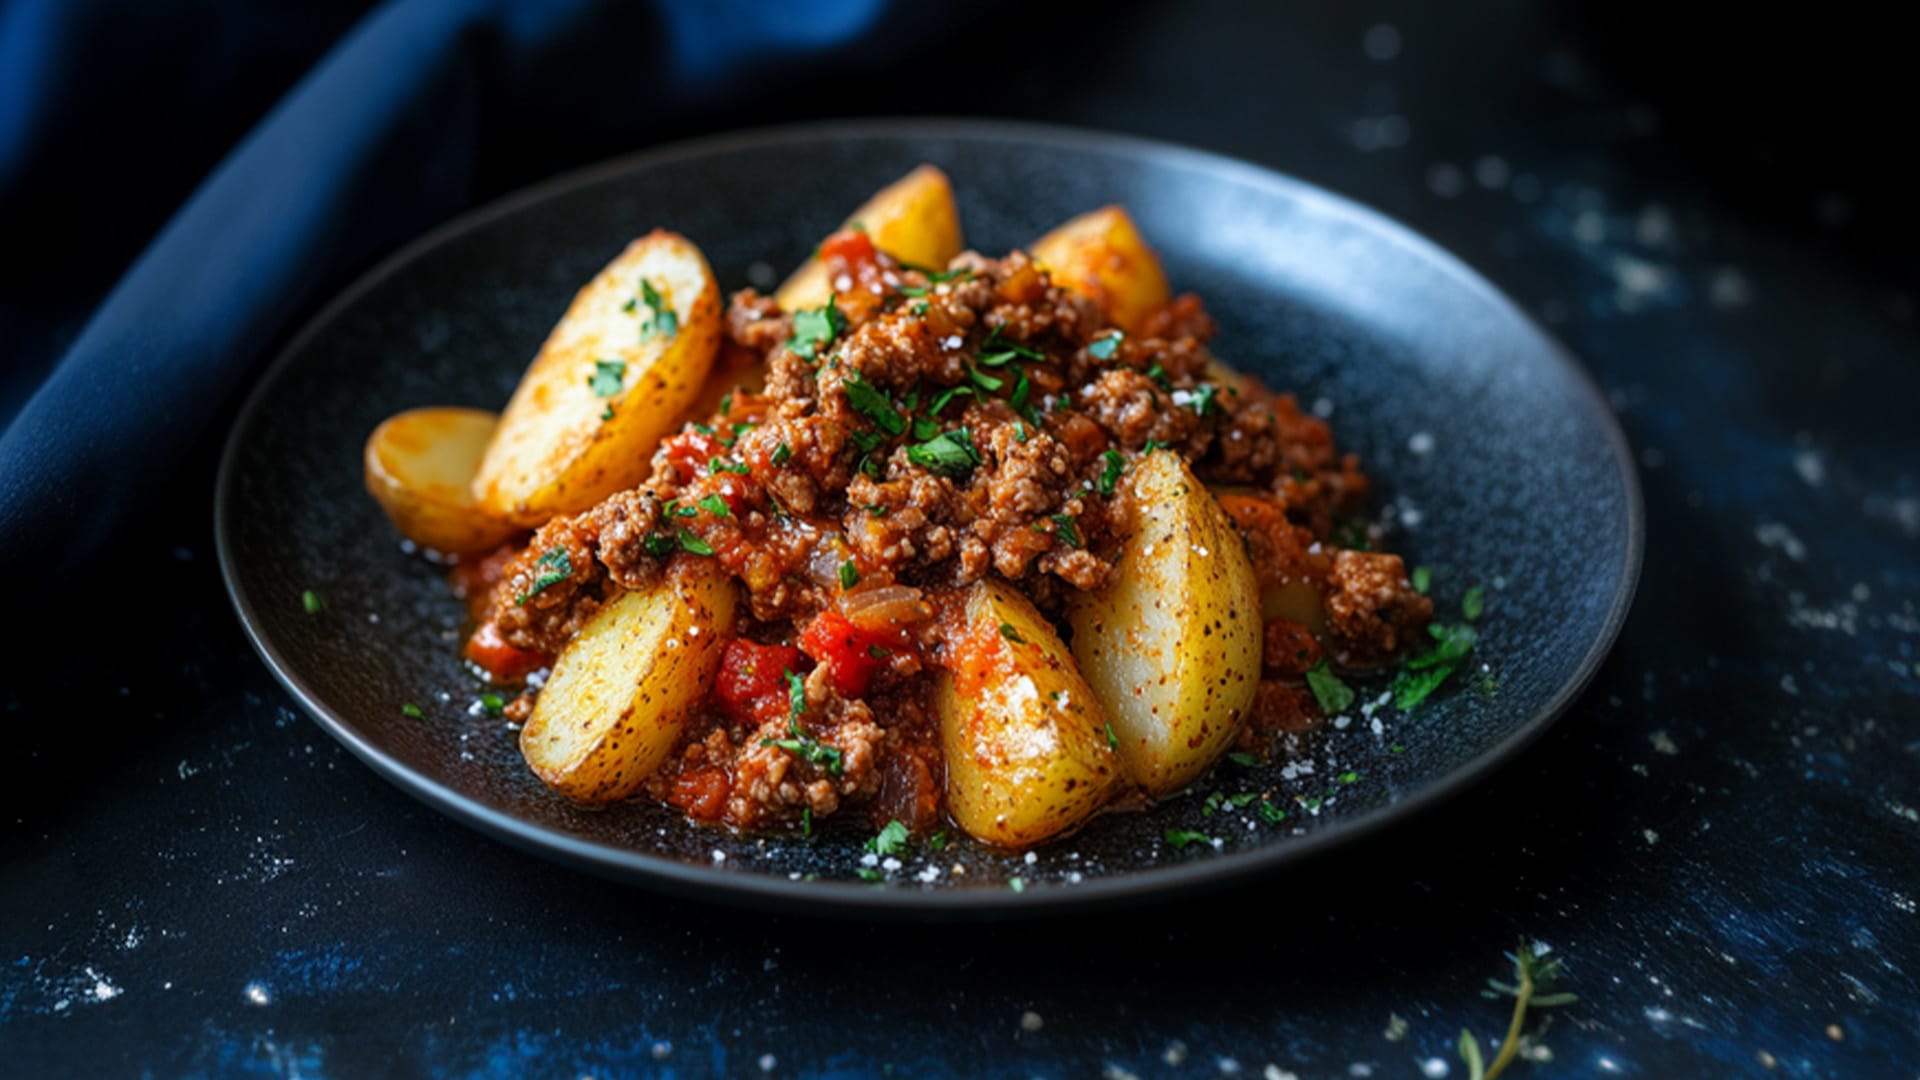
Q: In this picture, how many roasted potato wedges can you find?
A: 7